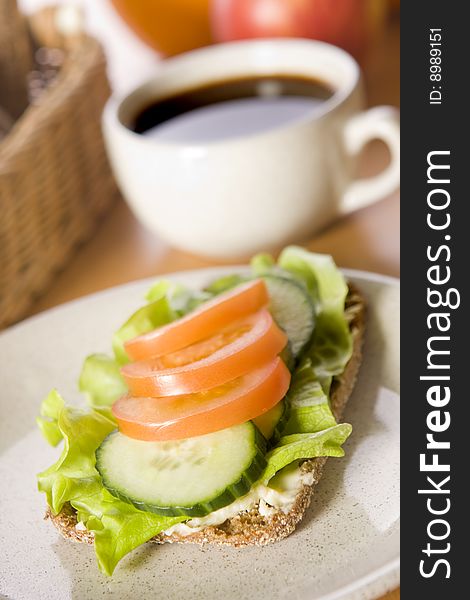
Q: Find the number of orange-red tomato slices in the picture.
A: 3